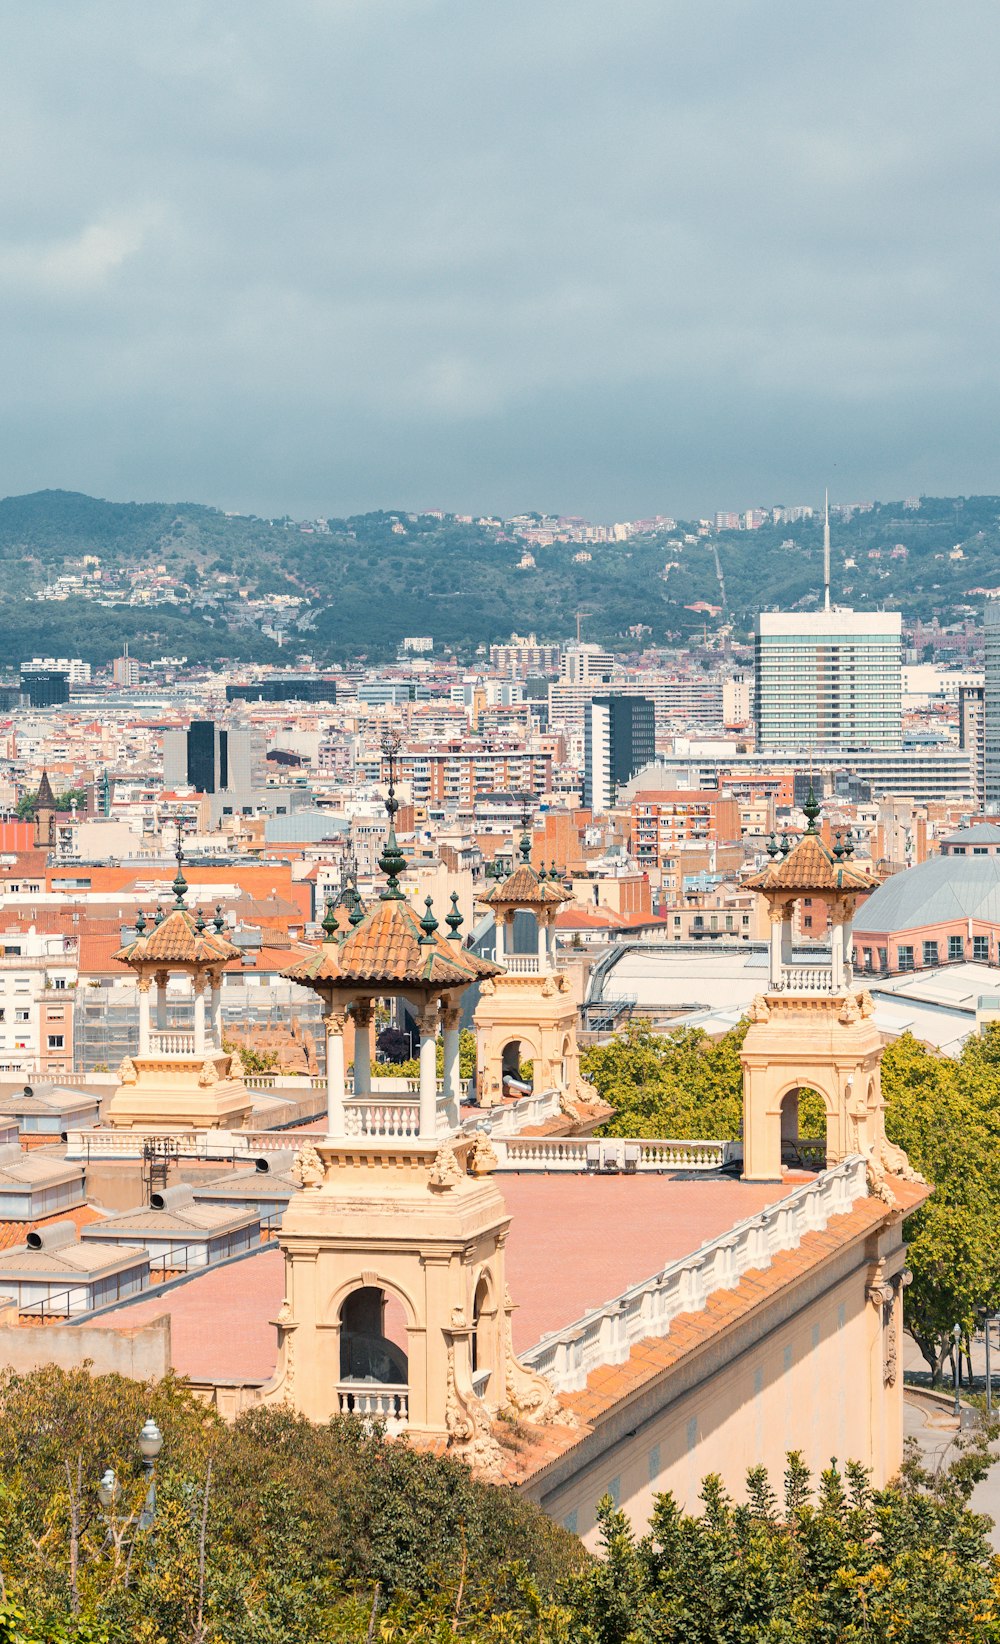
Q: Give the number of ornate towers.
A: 4